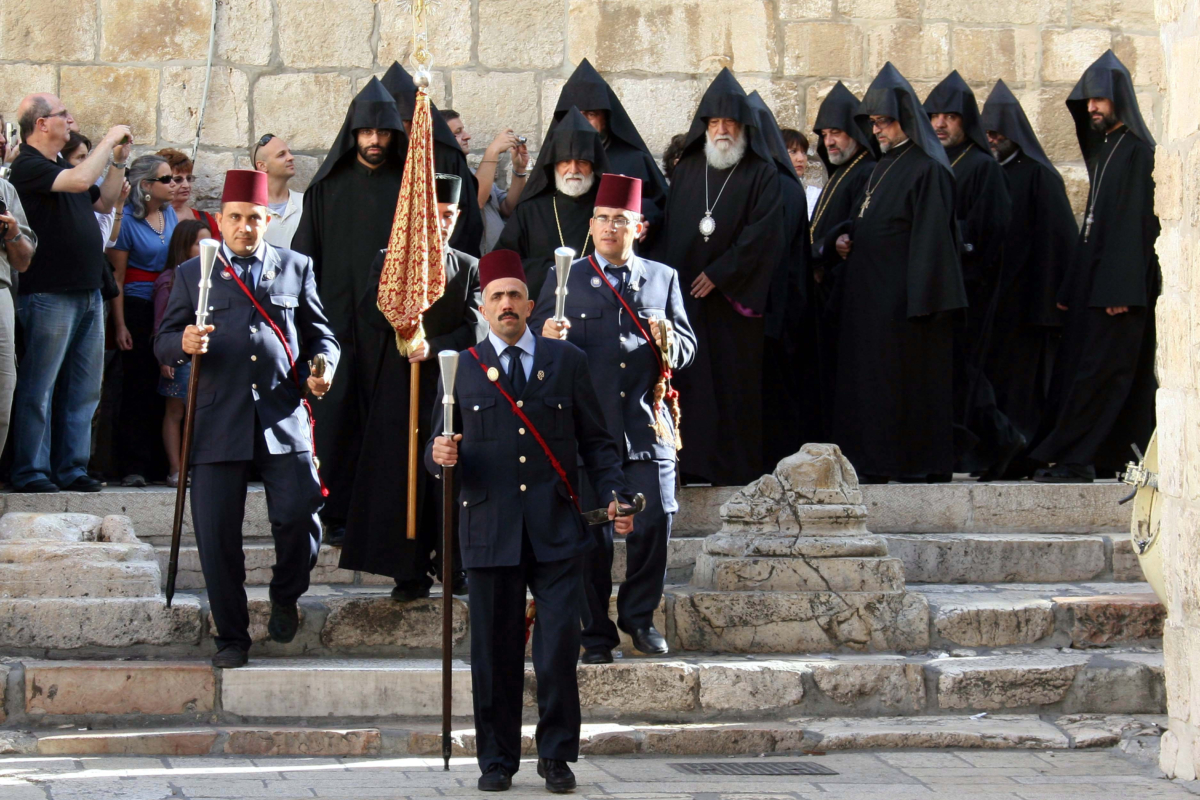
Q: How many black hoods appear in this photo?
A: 11